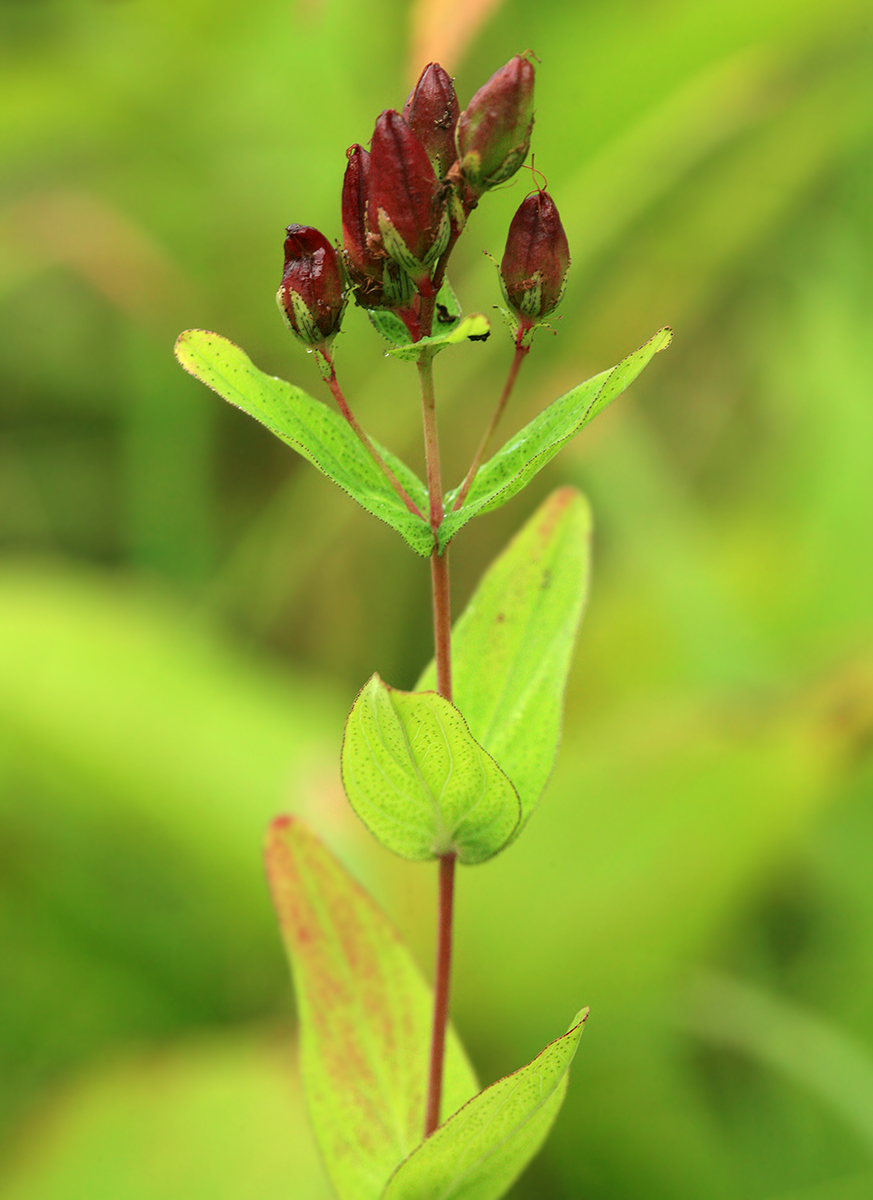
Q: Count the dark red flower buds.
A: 6